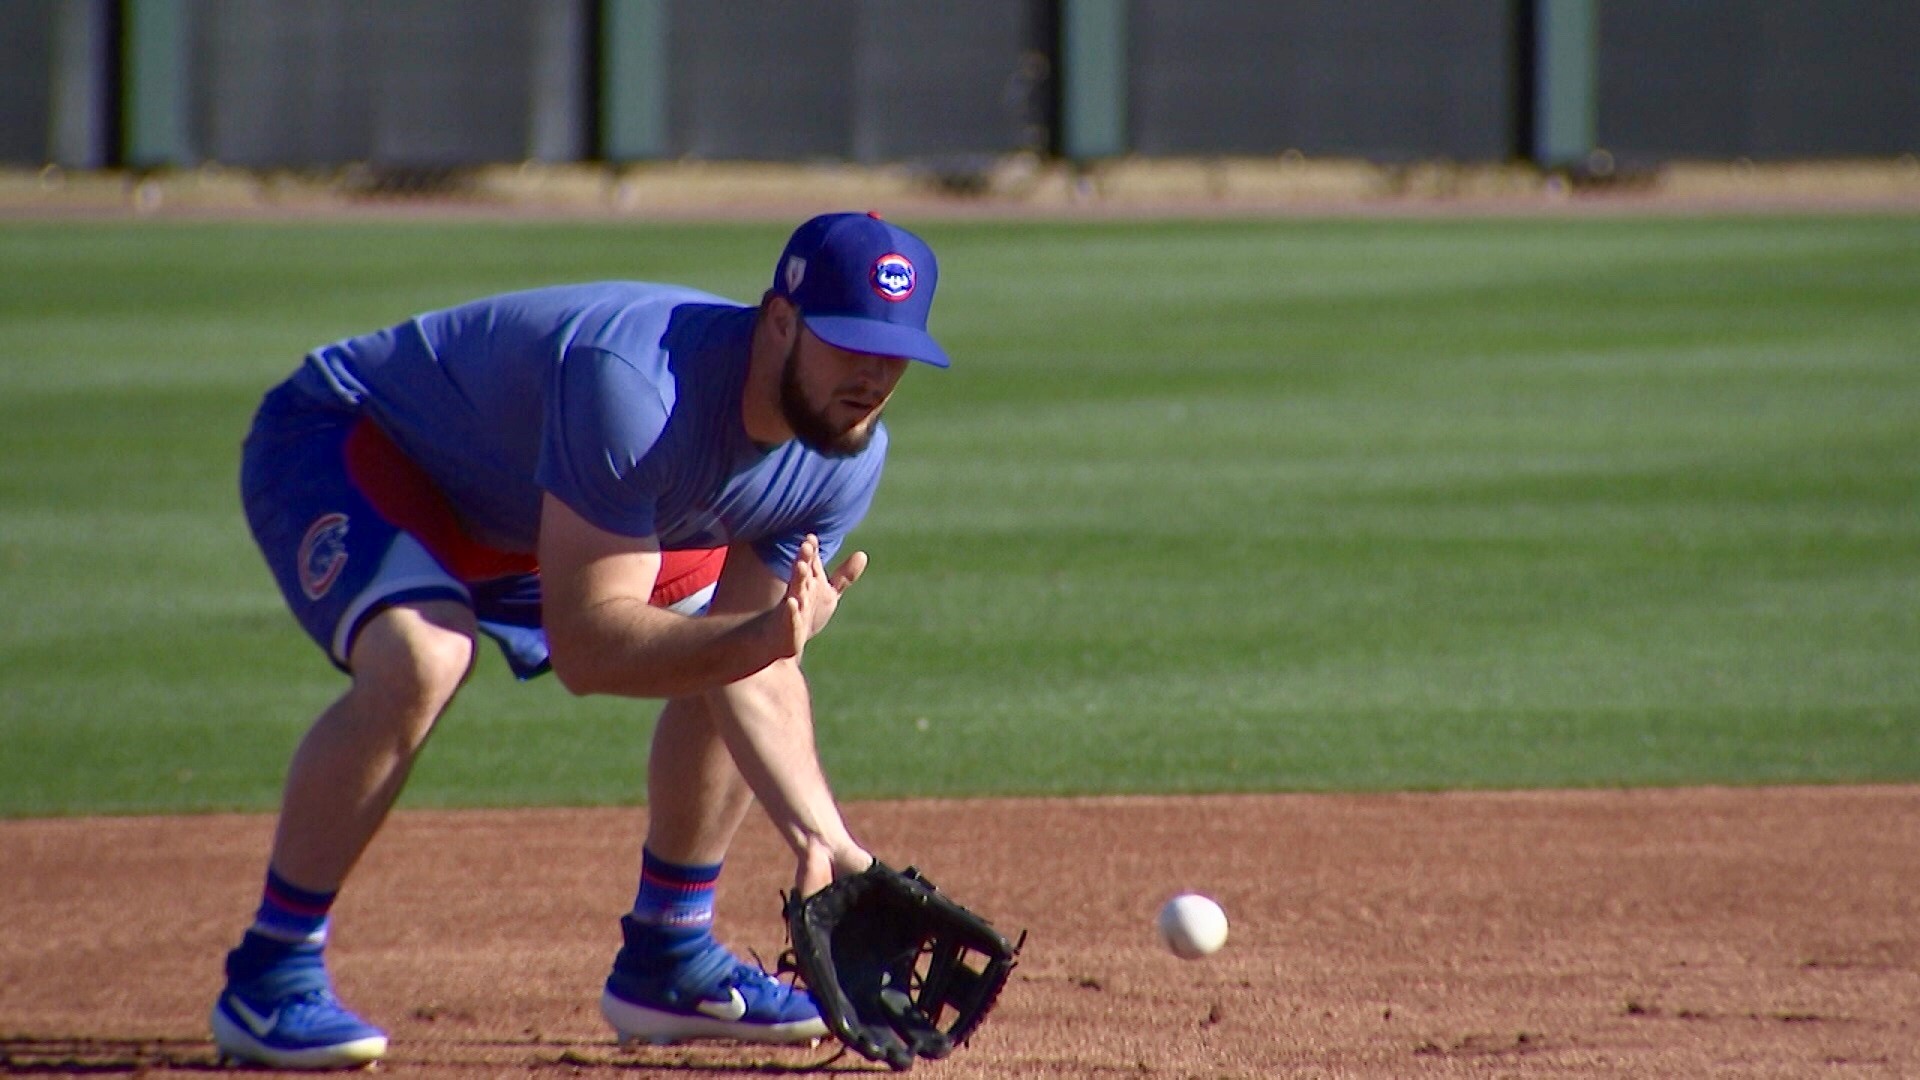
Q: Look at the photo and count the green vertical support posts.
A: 4